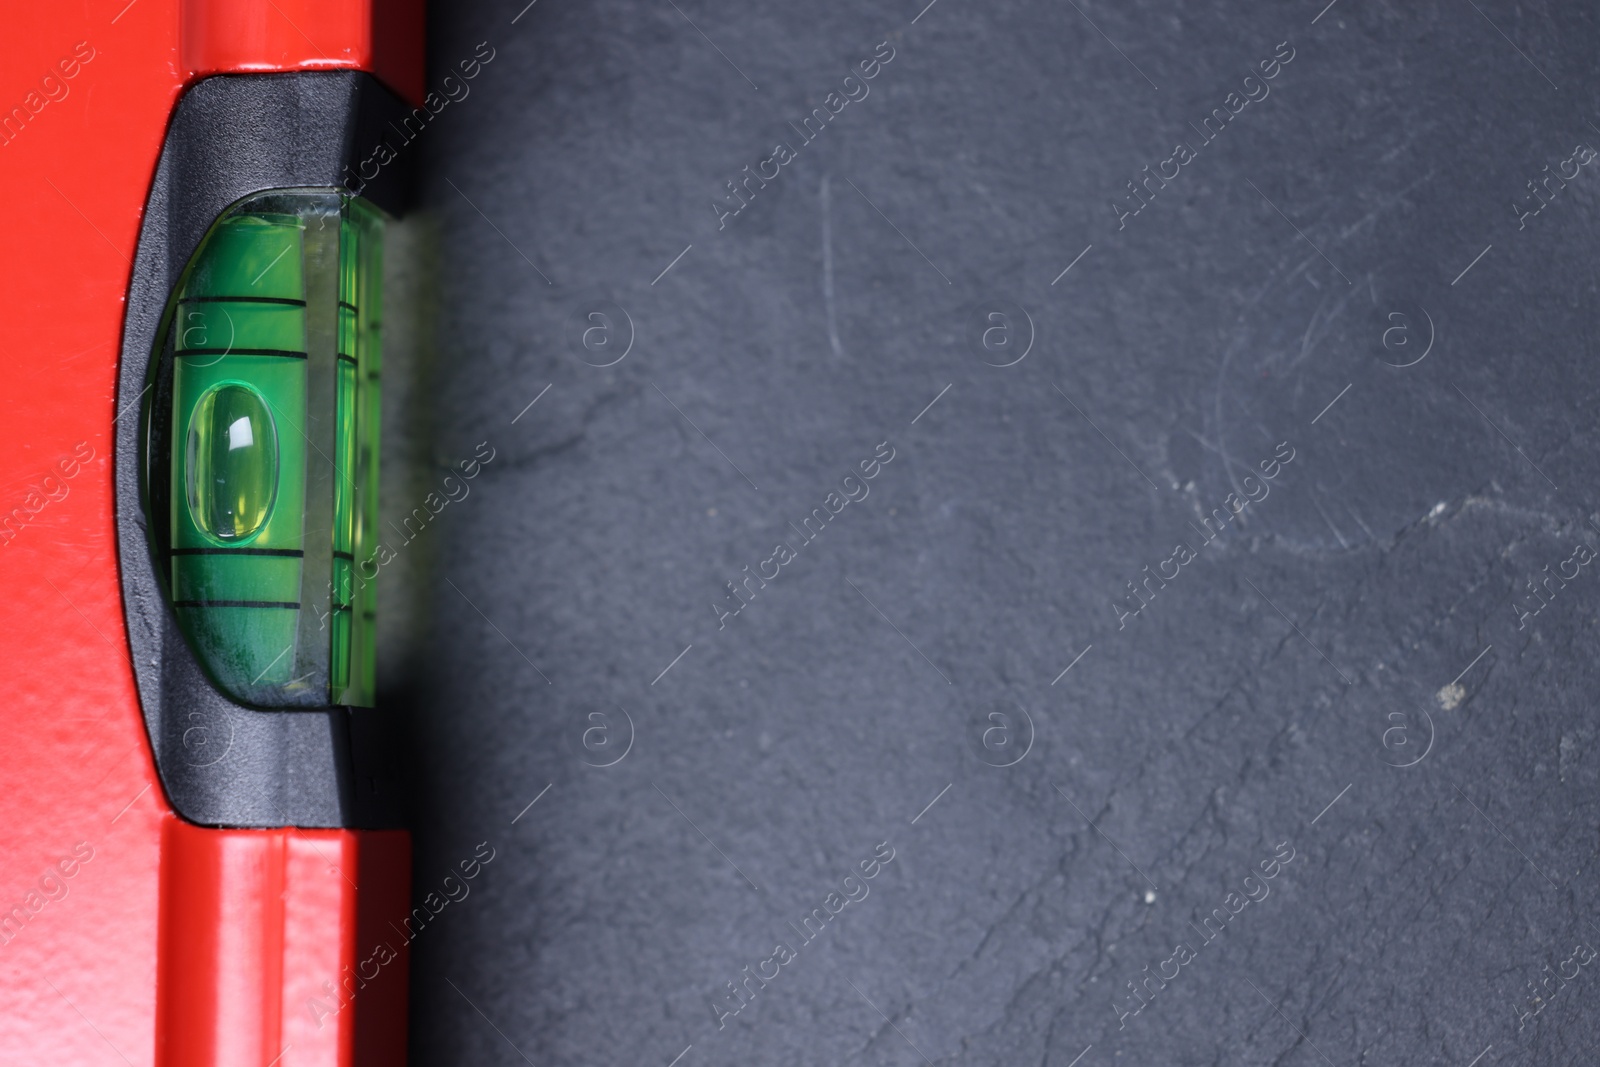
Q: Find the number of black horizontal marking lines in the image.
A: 4